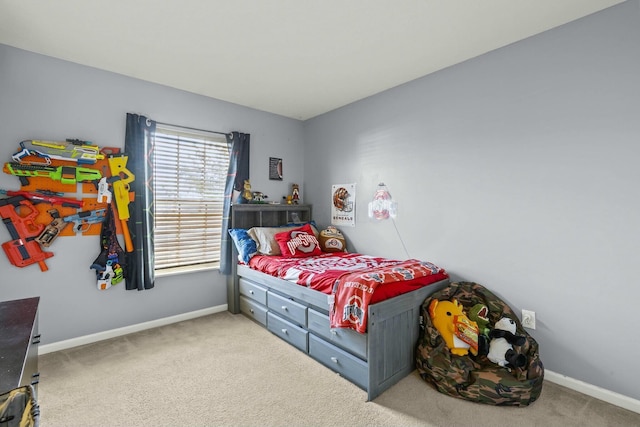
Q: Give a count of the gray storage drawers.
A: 6